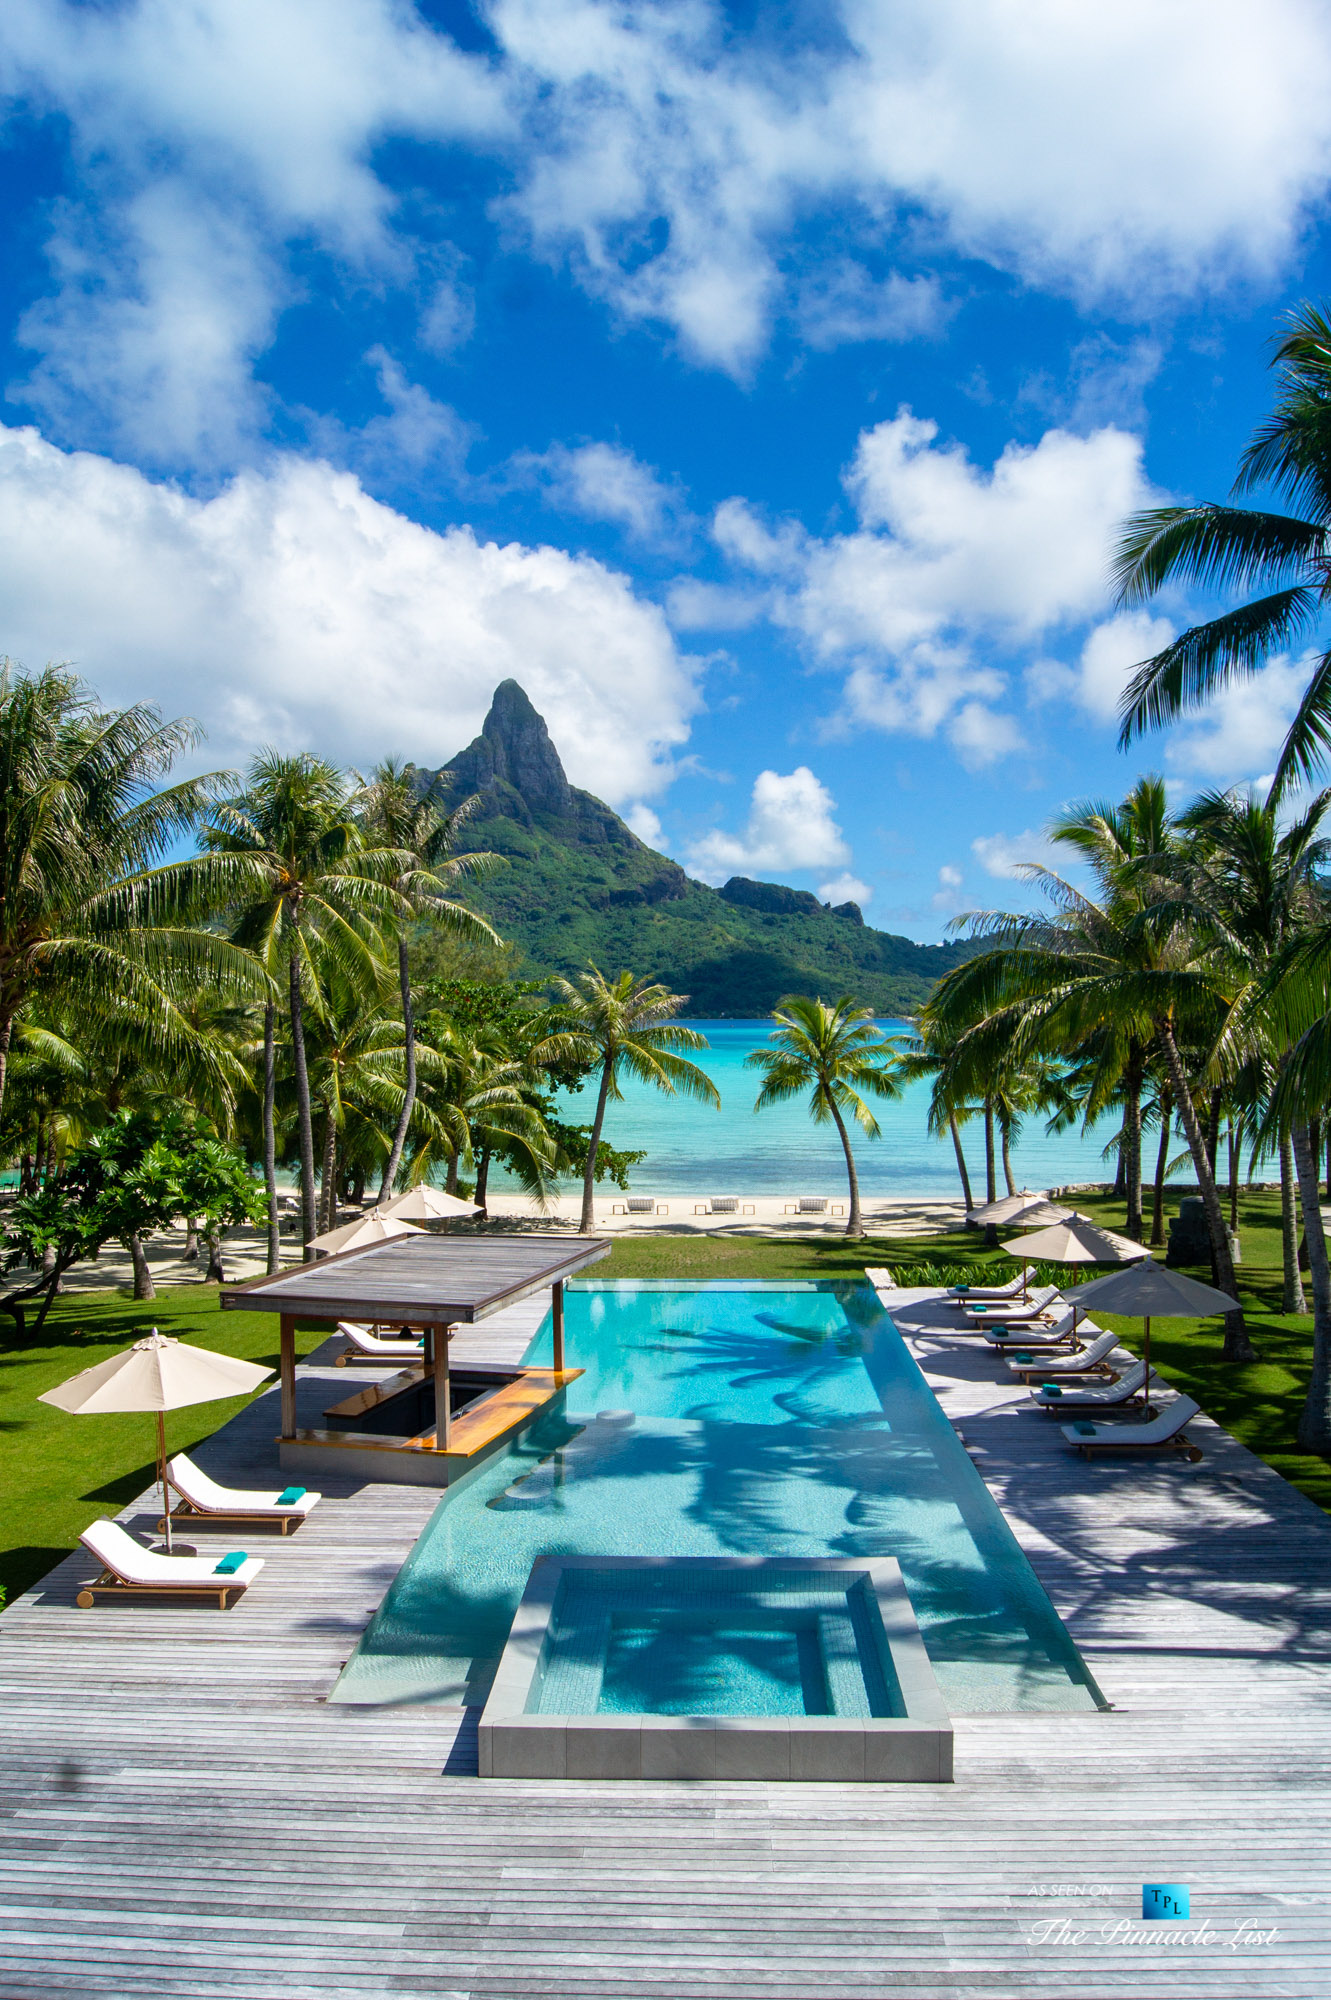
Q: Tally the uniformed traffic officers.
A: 0